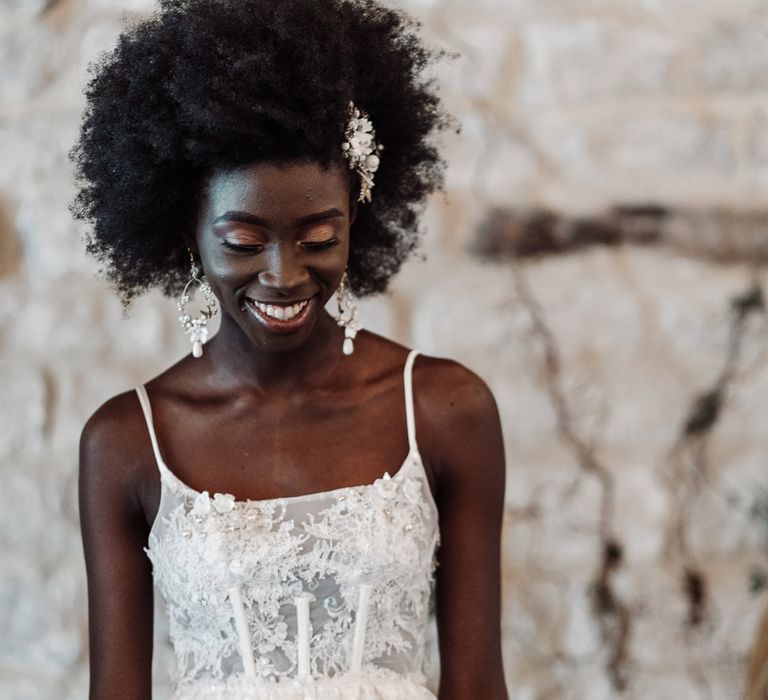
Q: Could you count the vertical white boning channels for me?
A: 3